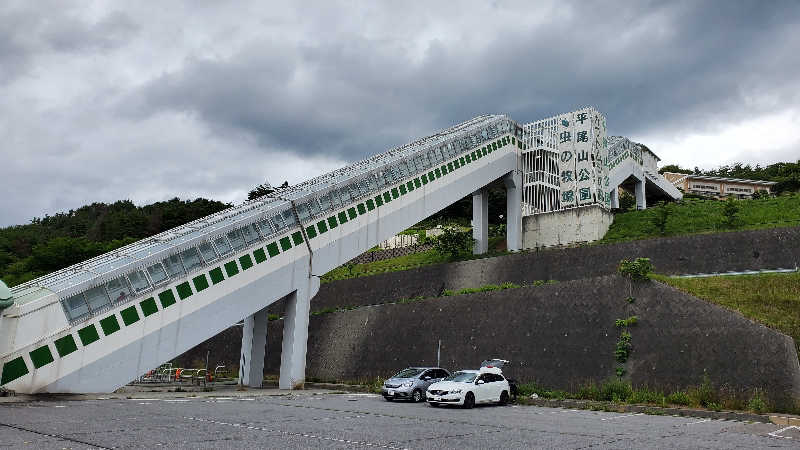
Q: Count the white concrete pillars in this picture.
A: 6